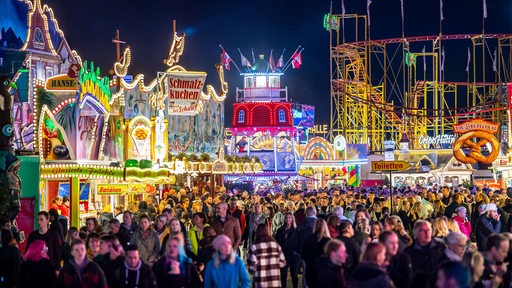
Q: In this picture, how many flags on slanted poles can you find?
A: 7